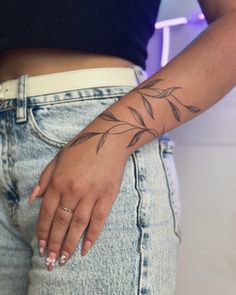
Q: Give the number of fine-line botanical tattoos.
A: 1